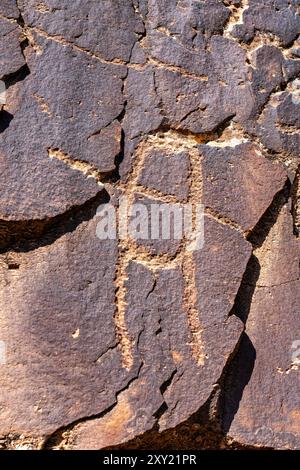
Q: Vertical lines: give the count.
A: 2